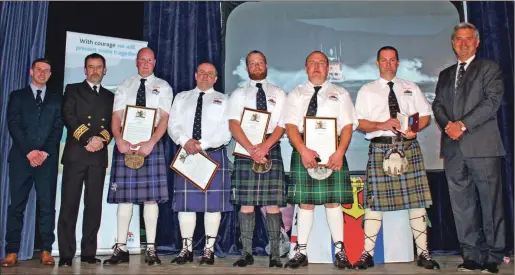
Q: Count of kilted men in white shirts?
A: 5